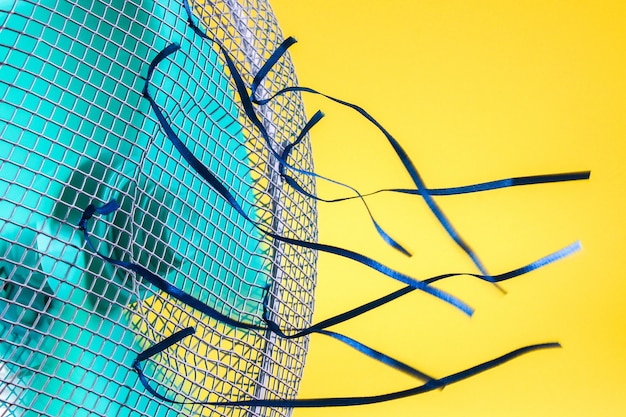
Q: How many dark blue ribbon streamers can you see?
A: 7